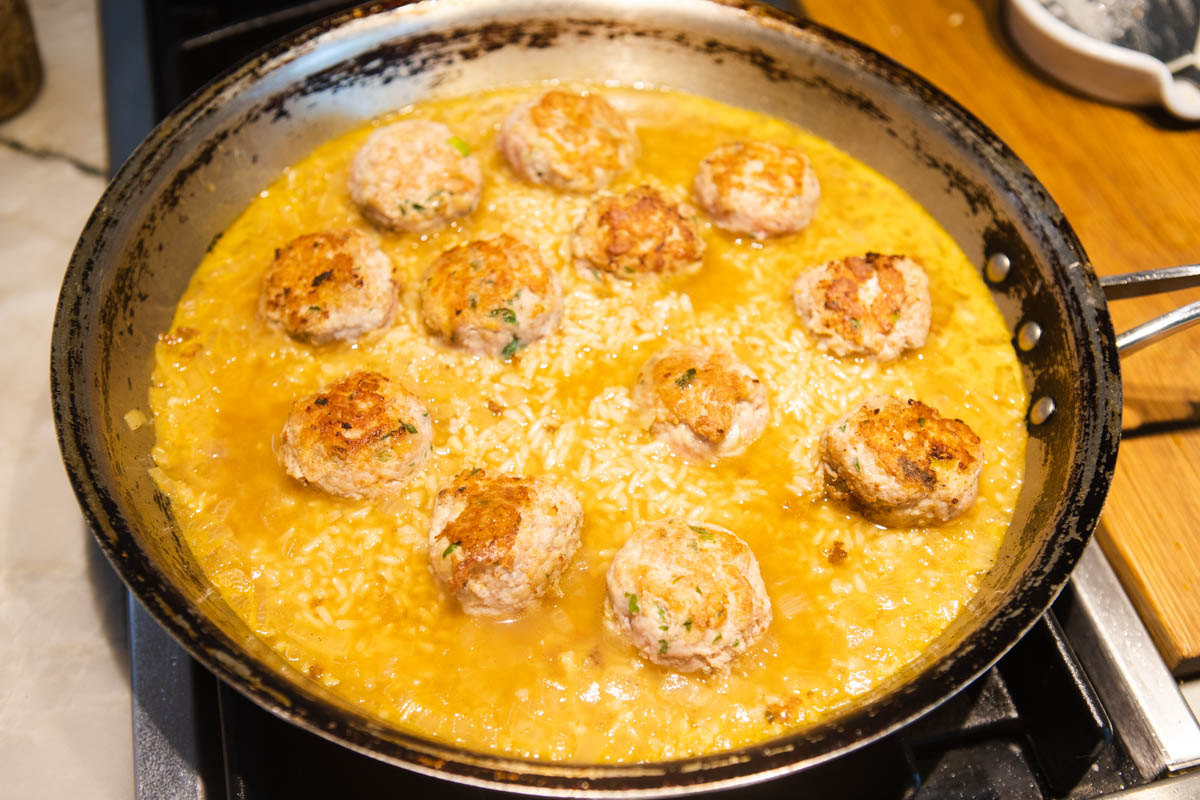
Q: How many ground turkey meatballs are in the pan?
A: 12